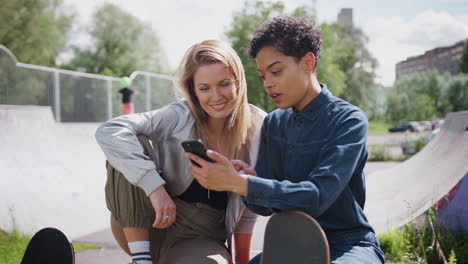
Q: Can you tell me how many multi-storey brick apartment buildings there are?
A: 1